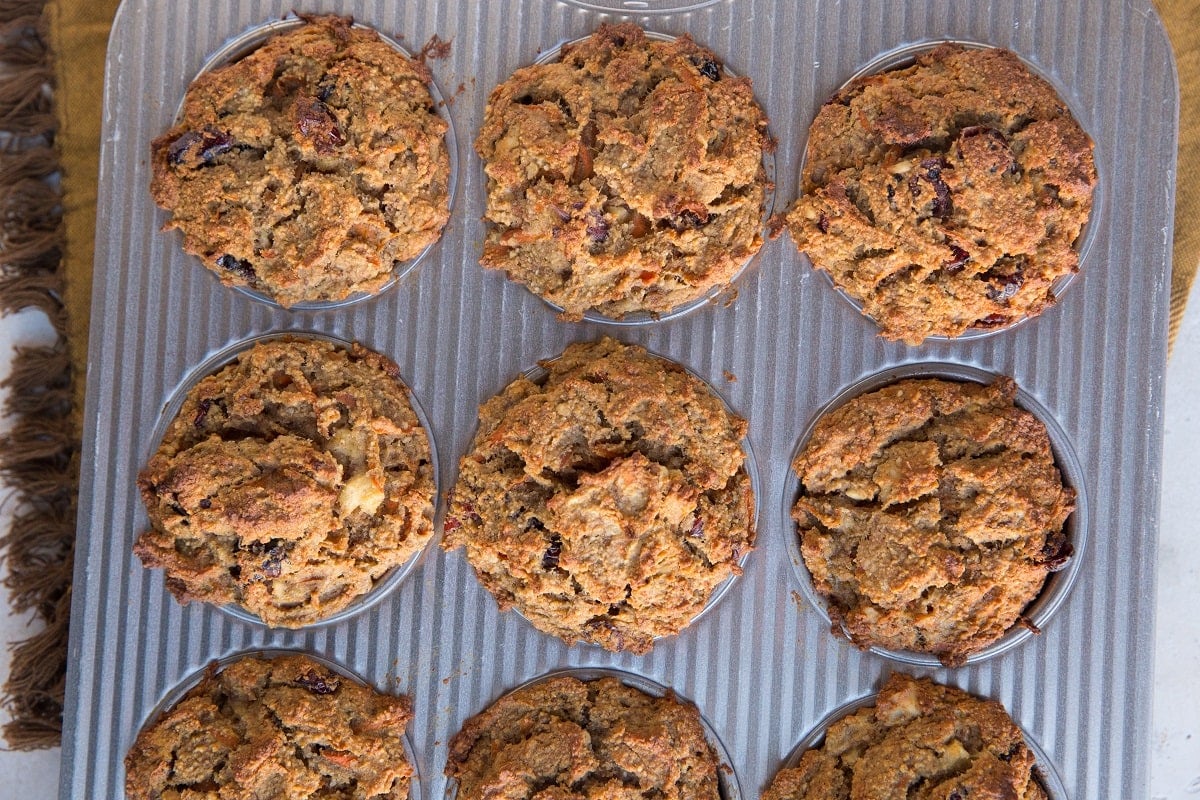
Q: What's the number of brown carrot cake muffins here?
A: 9